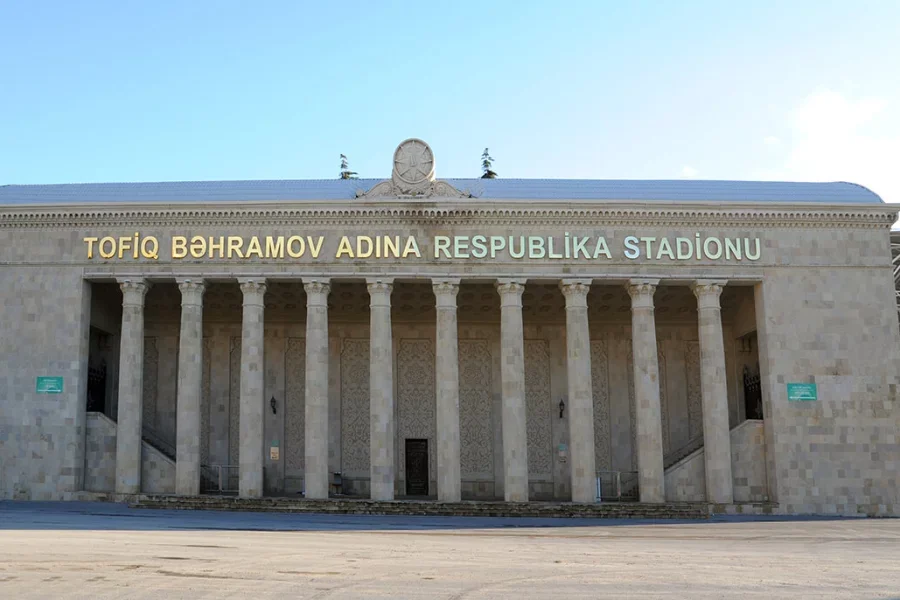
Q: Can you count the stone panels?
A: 11